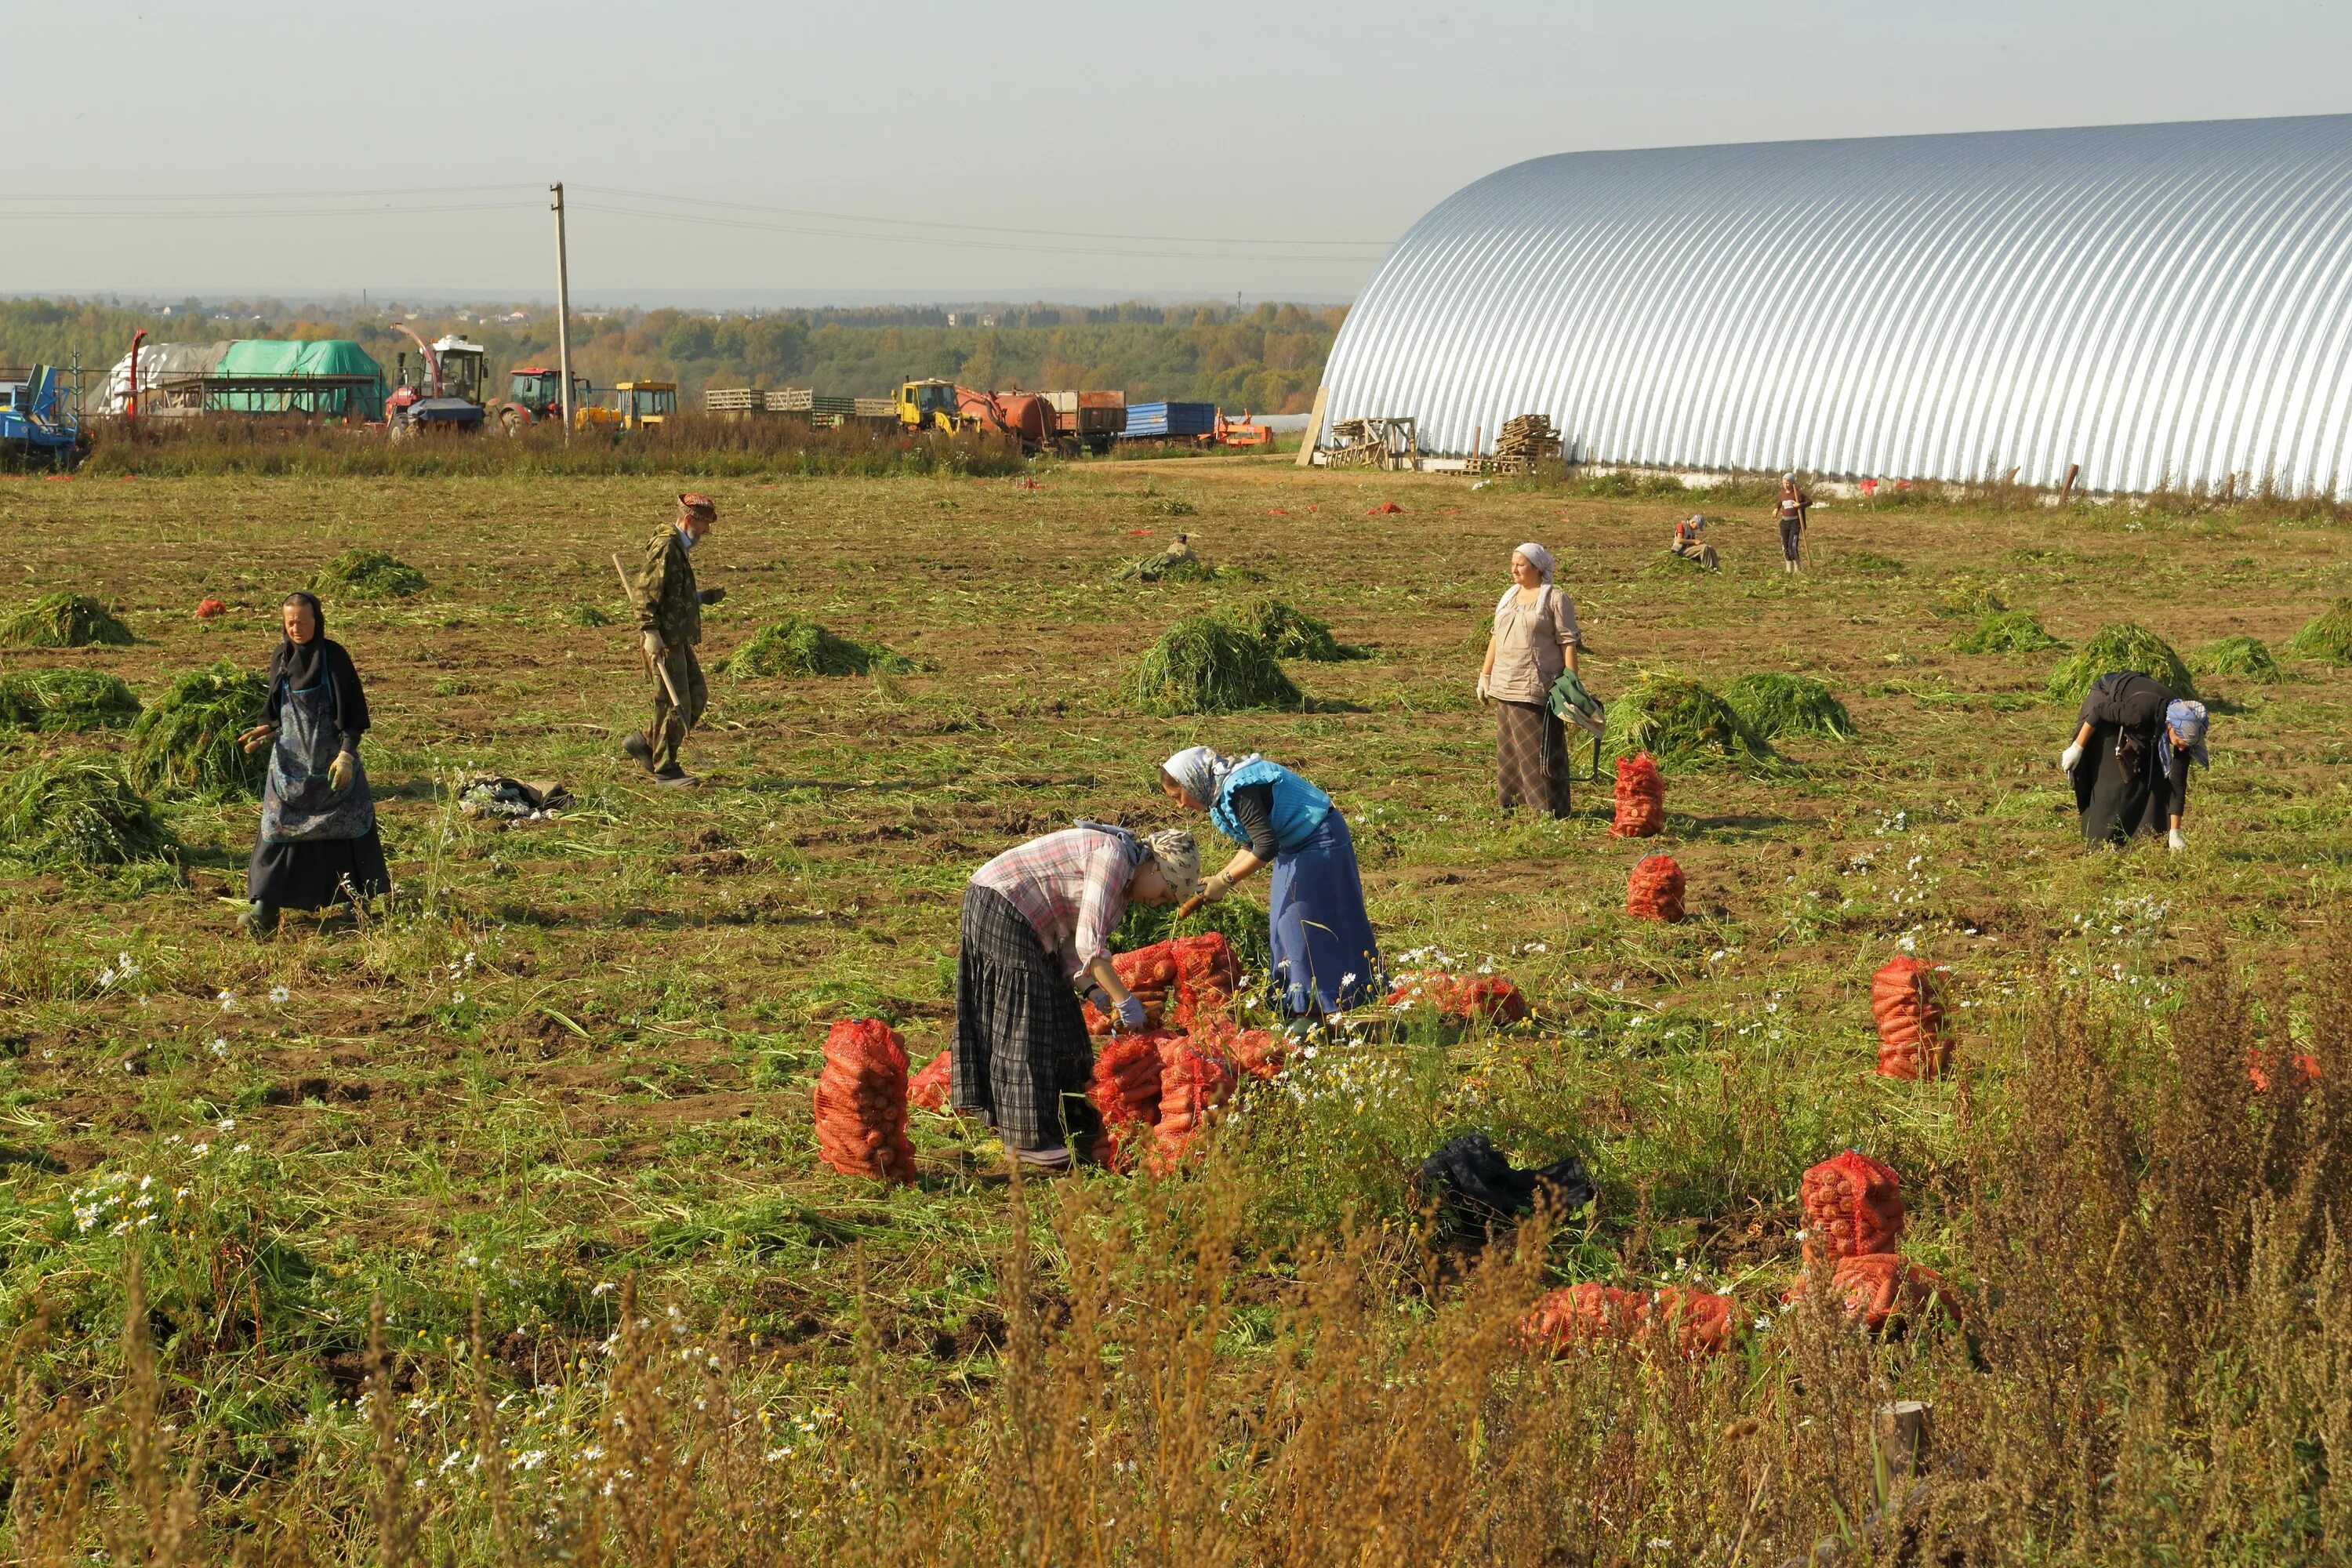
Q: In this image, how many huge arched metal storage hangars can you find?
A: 1